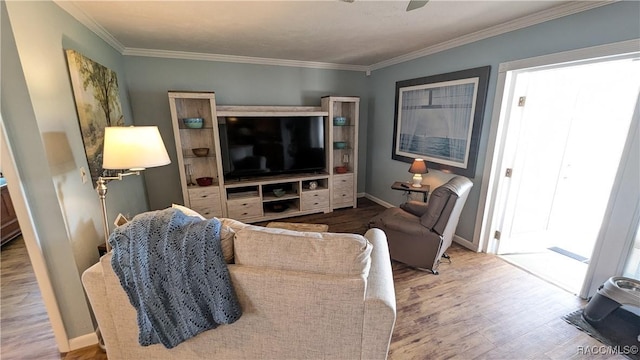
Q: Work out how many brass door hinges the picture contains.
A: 3